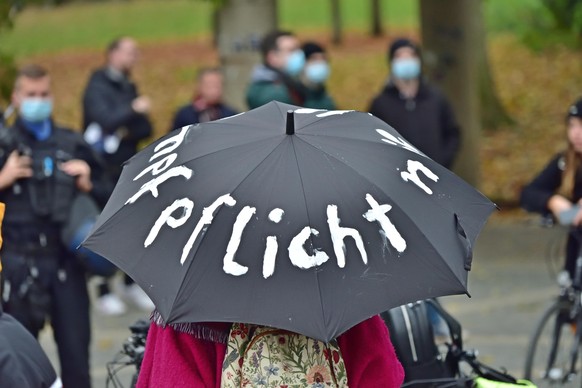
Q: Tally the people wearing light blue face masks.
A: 4